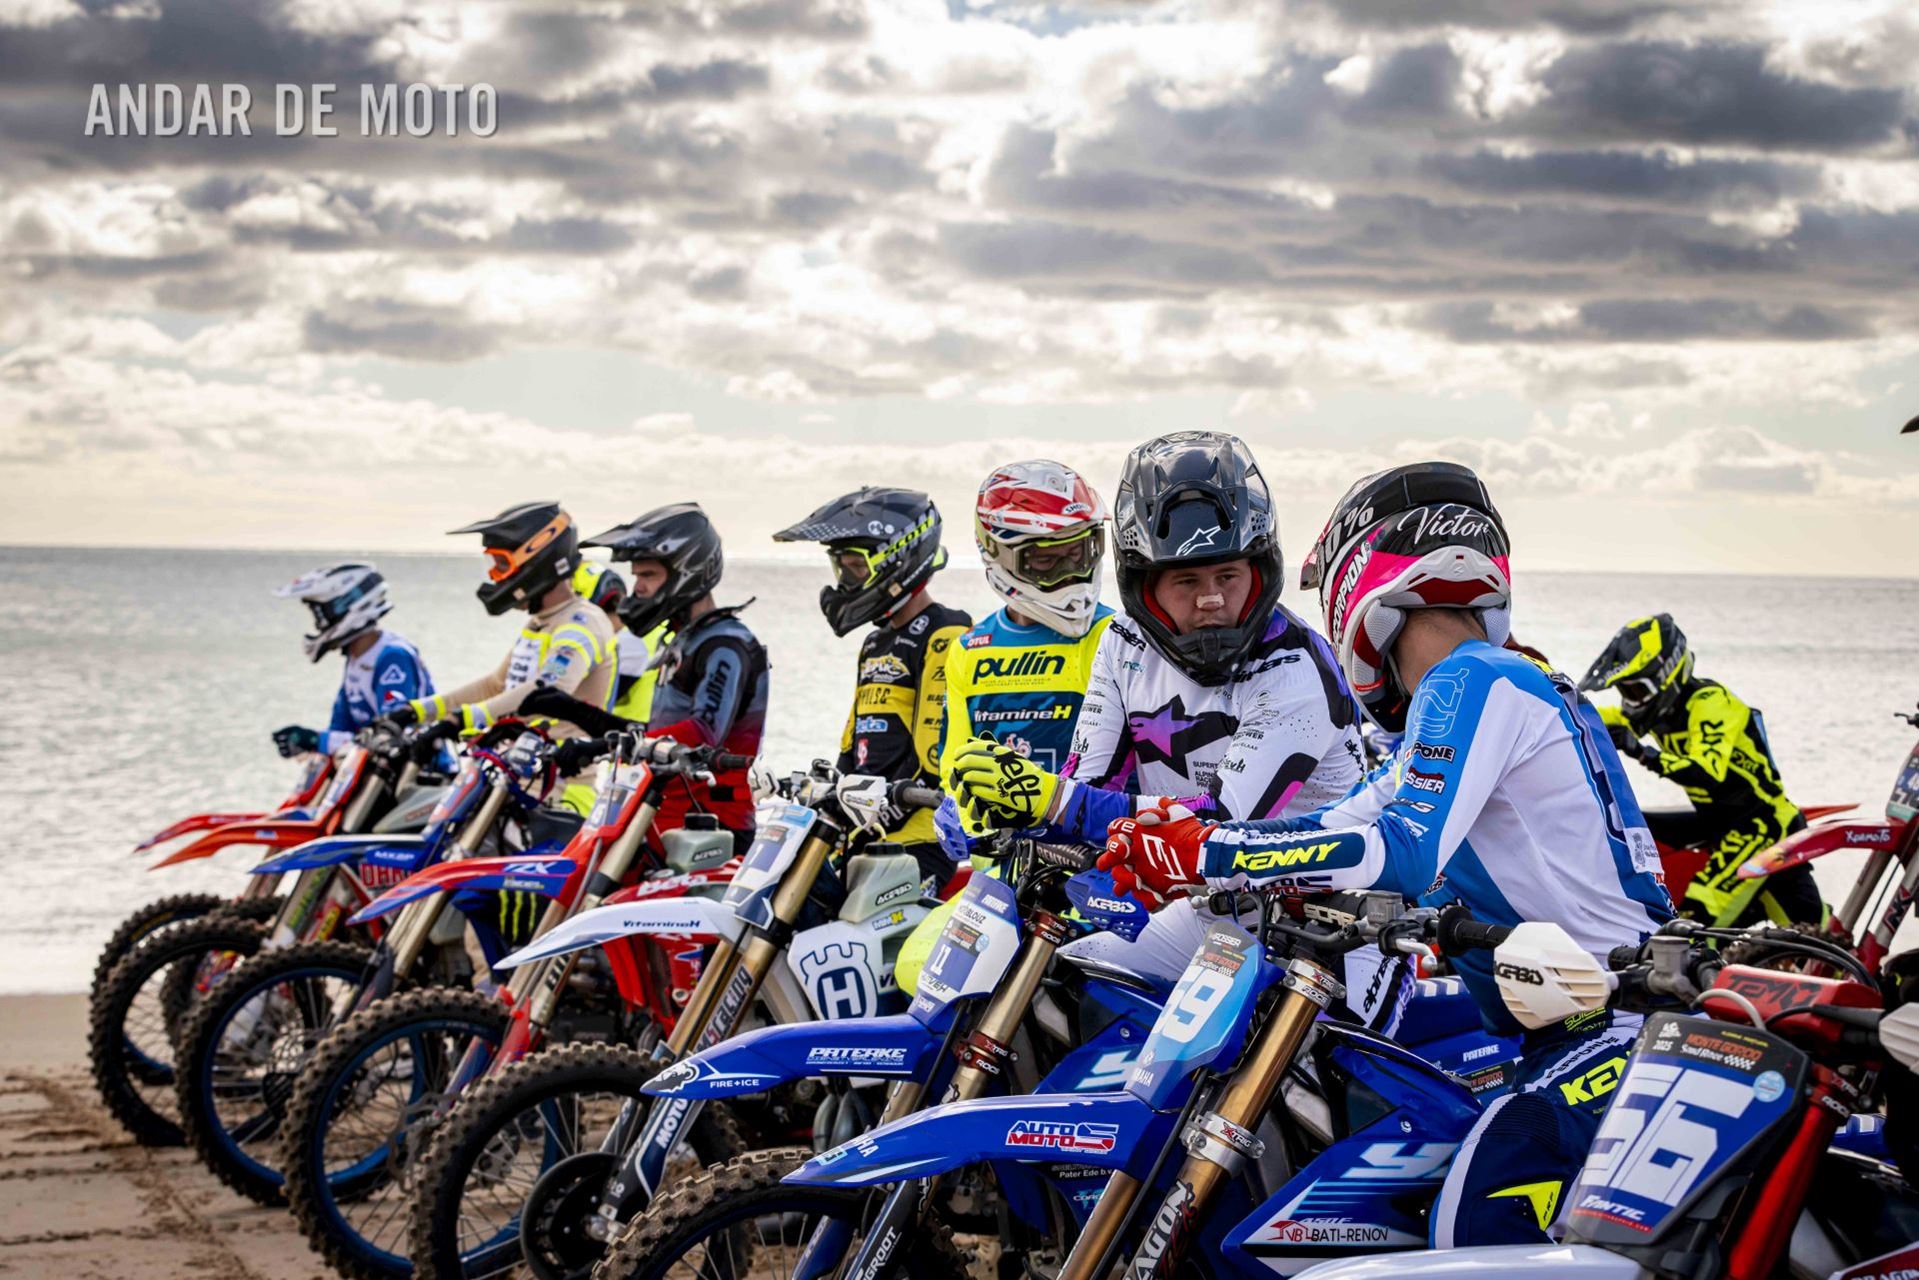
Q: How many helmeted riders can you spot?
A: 9